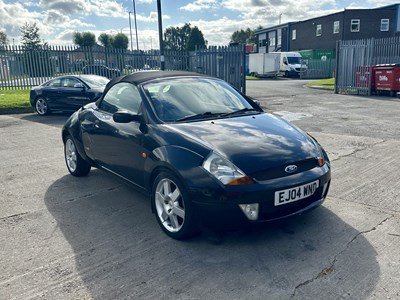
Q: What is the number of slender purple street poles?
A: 0